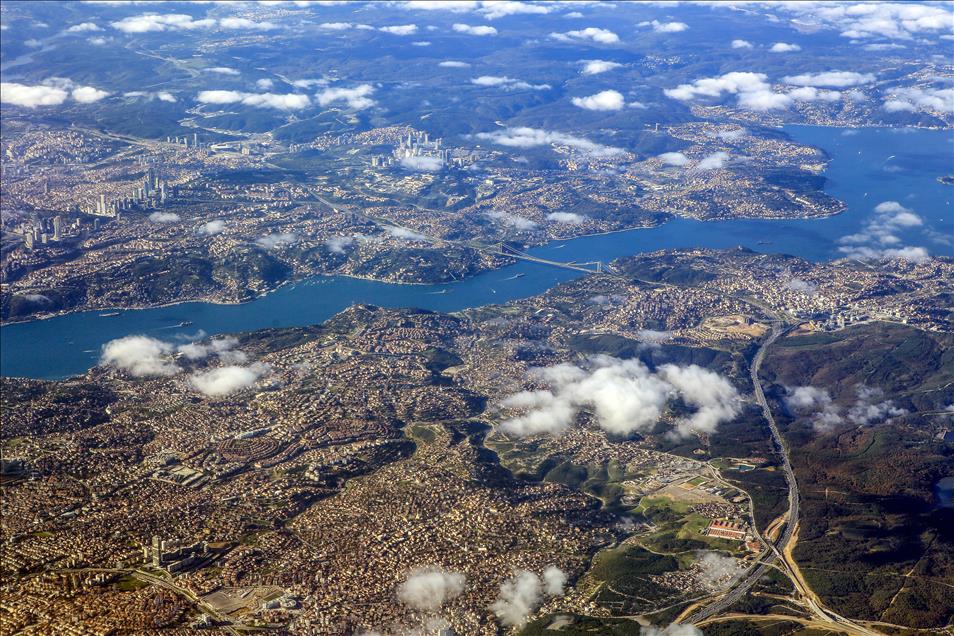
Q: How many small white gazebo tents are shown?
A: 0